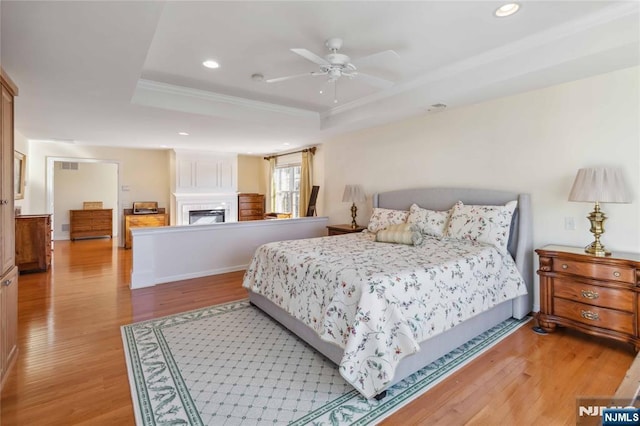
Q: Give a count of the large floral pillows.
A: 3